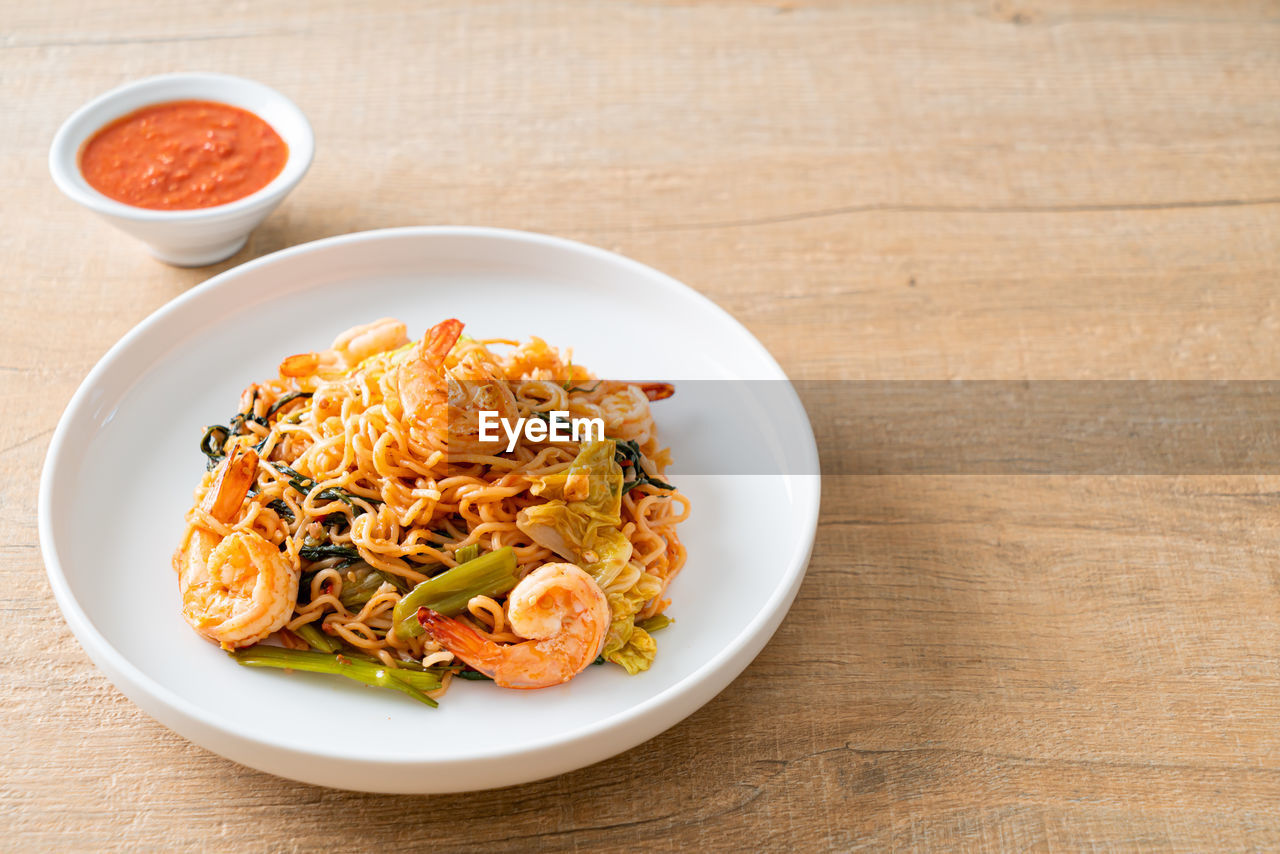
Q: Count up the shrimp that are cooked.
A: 5